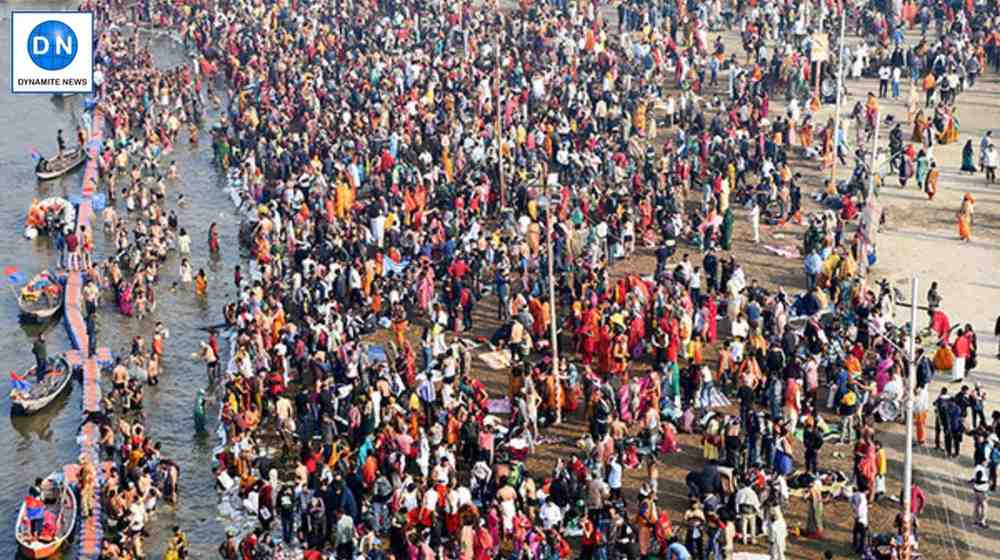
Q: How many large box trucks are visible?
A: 0